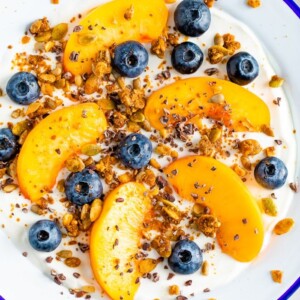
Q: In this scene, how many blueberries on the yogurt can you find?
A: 11